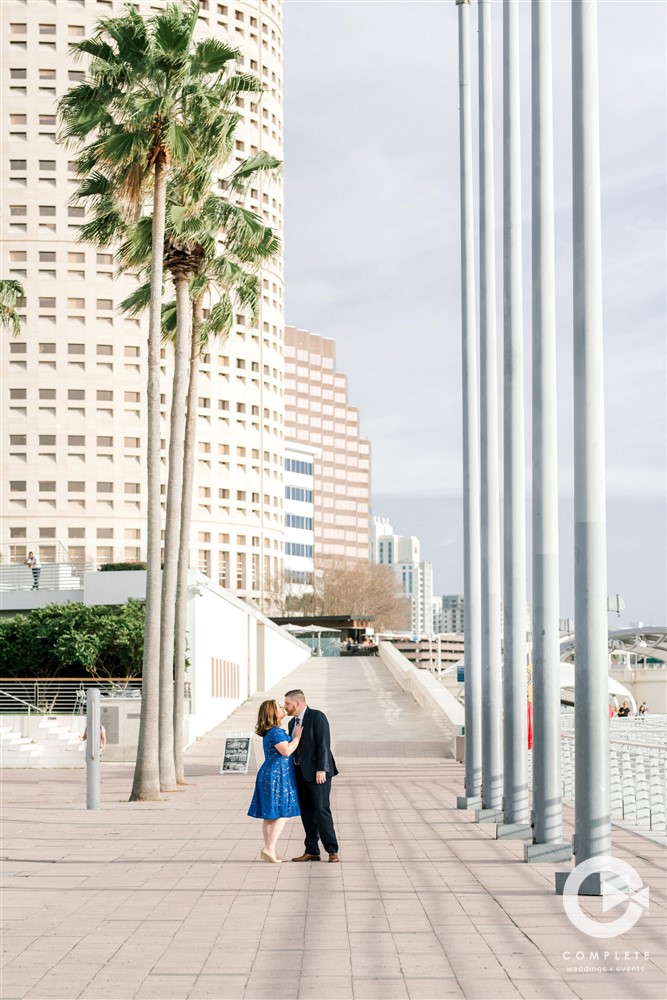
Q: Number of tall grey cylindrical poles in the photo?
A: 5